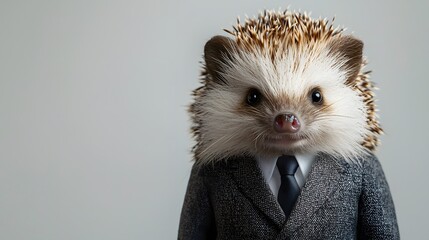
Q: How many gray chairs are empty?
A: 0